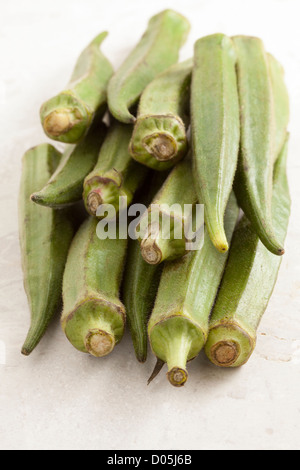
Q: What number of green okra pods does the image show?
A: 14